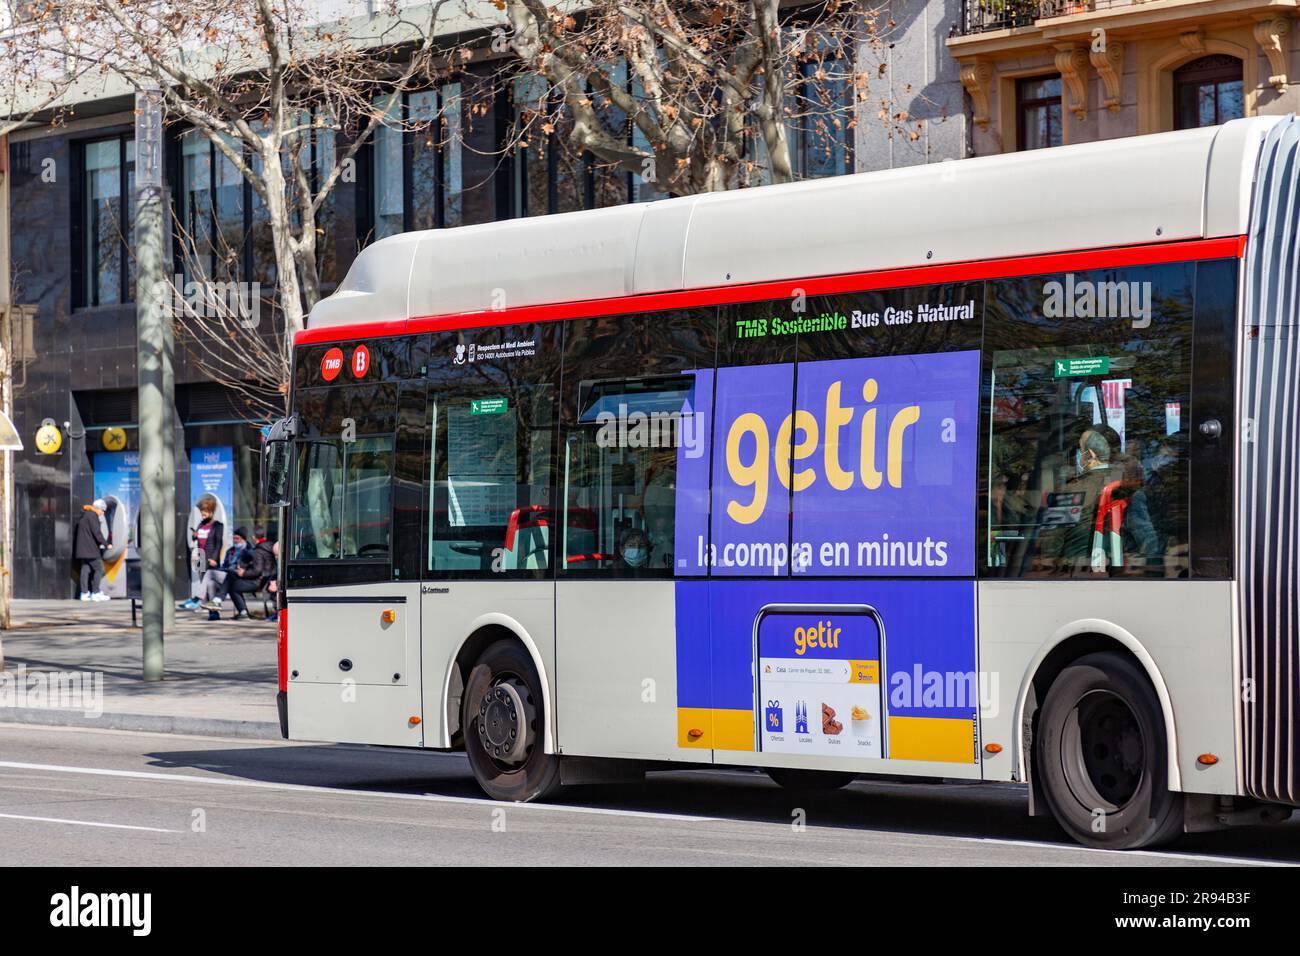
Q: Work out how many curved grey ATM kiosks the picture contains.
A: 2